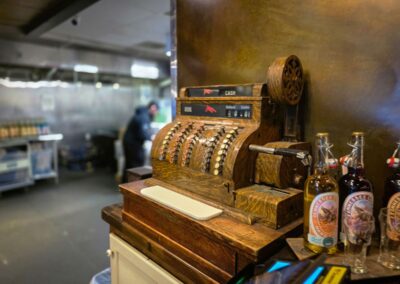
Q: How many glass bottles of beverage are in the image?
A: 3